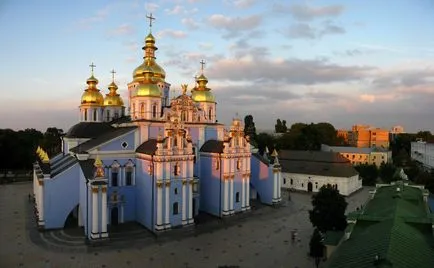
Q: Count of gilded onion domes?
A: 5